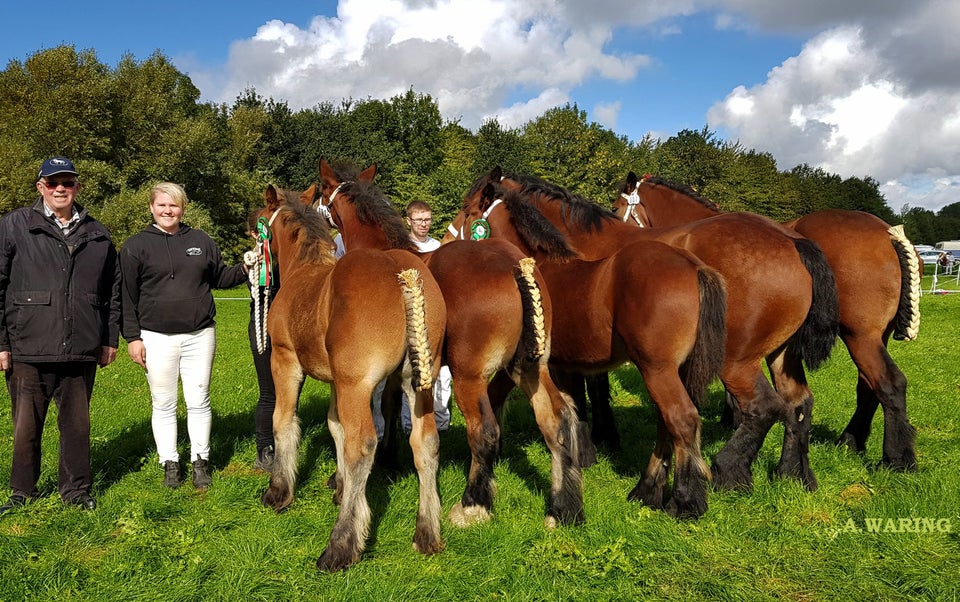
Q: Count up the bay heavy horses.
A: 5